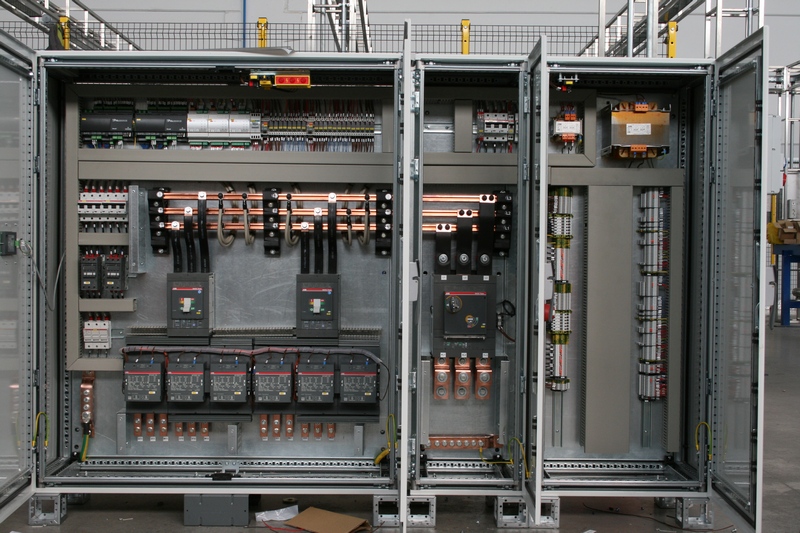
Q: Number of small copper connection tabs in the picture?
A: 12